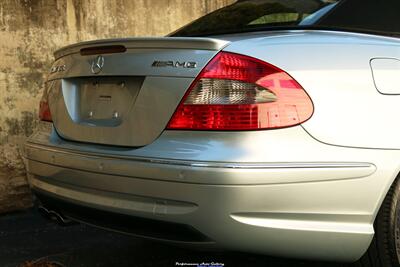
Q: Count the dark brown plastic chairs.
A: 0